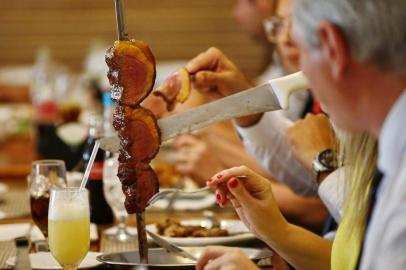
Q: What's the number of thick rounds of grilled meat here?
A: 3